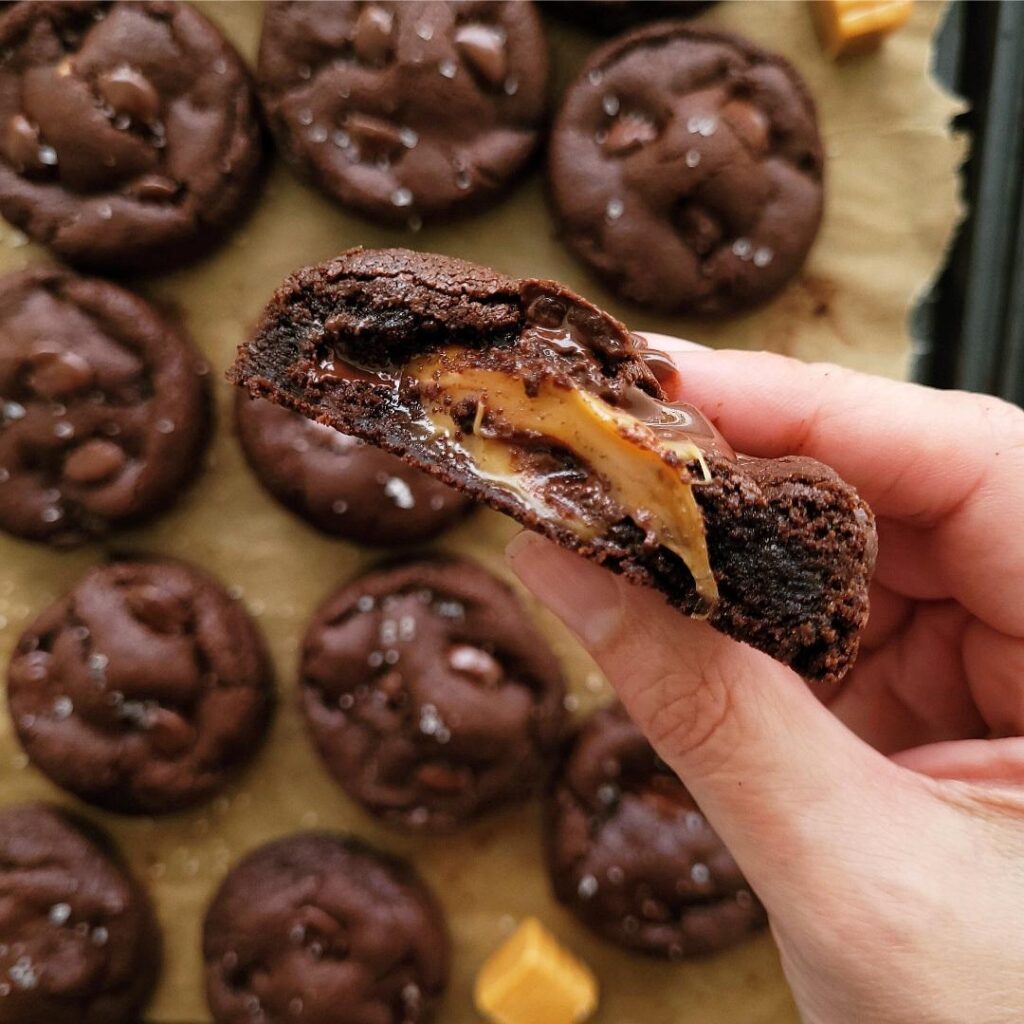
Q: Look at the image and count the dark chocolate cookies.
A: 12